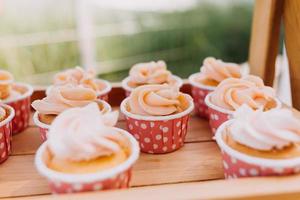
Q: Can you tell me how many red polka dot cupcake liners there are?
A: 10